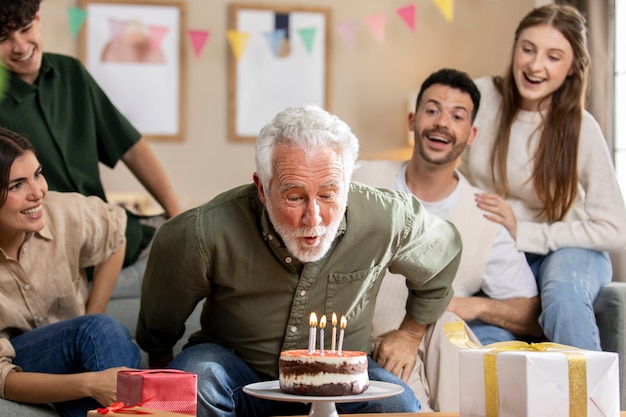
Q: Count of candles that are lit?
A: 5